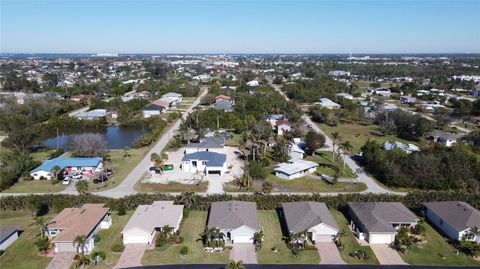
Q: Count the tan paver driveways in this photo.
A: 5